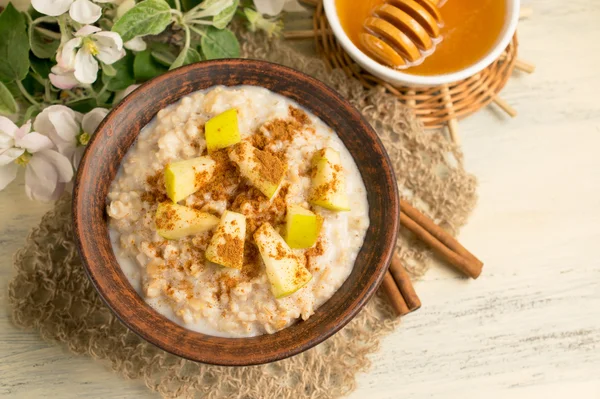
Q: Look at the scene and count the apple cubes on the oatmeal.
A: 8